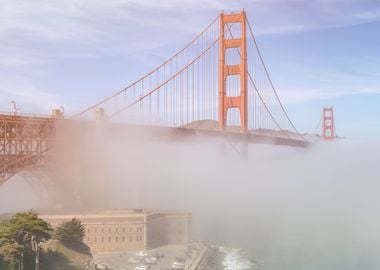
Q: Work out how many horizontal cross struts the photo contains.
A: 8